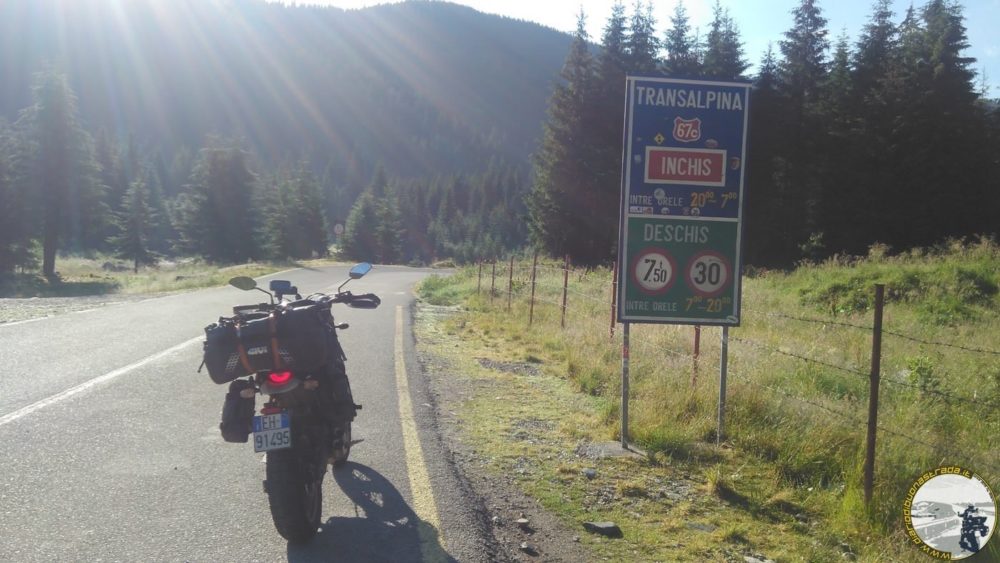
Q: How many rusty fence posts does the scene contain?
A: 8